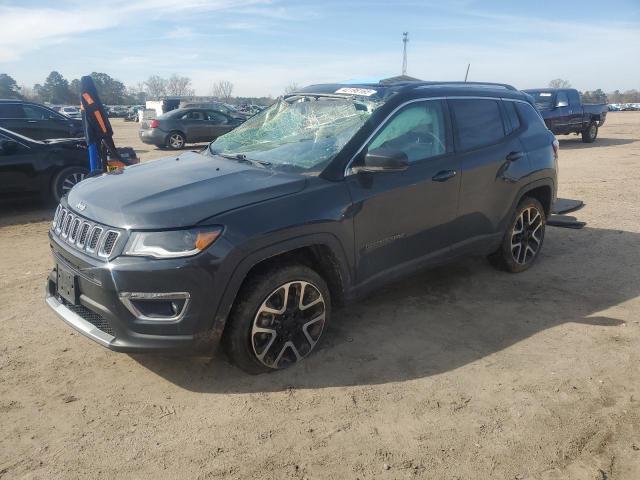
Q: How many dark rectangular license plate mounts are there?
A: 1